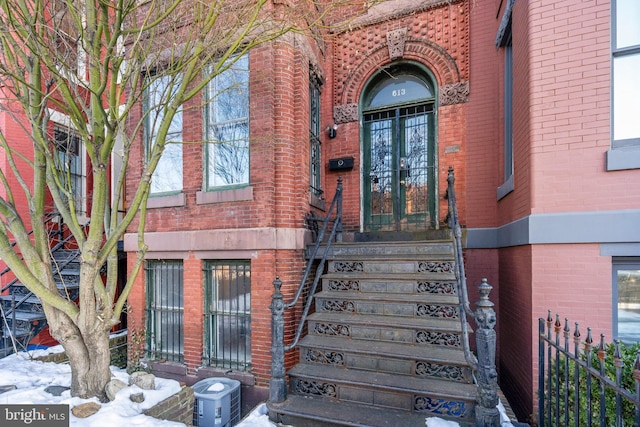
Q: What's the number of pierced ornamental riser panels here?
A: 12